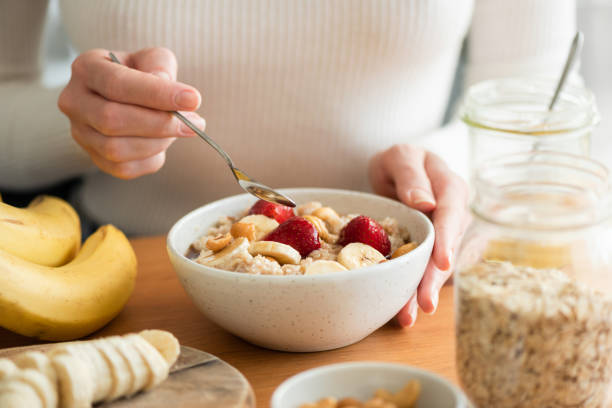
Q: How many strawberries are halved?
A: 3